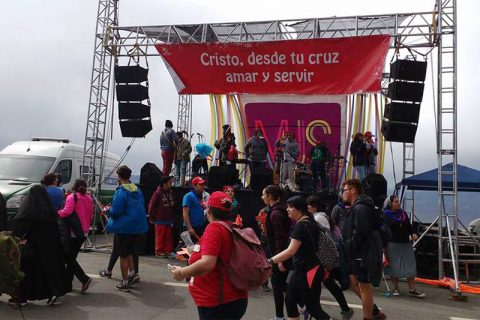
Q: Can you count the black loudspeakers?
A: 8